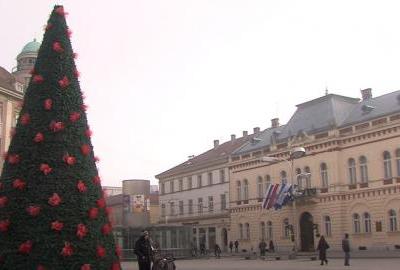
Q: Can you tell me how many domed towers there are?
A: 1